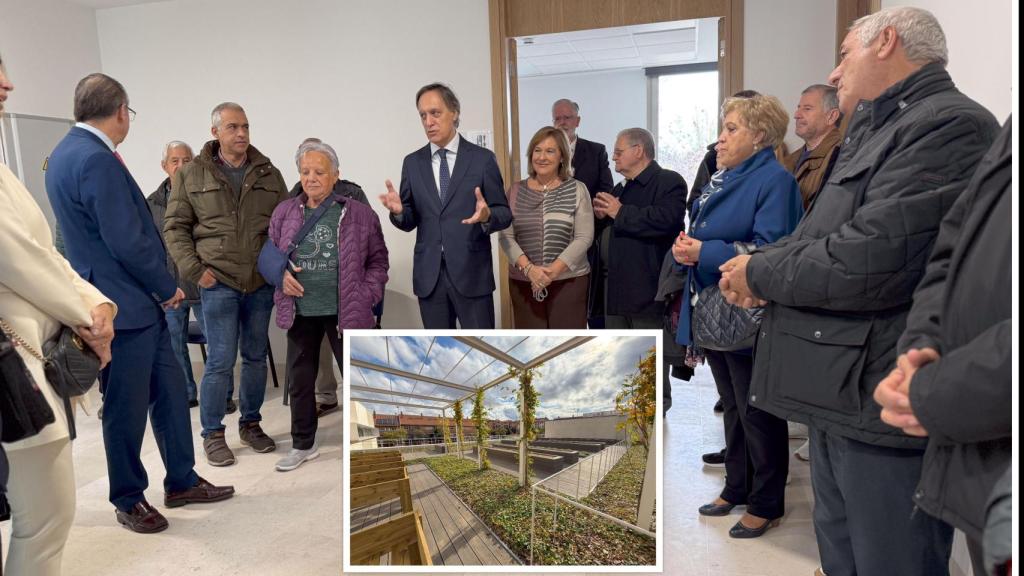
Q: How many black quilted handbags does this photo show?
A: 2